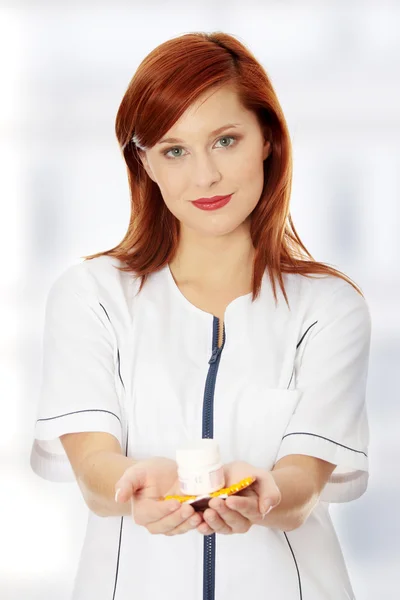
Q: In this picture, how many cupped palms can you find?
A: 2